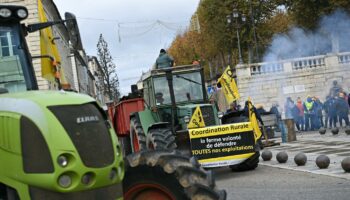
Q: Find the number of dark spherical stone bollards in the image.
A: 8